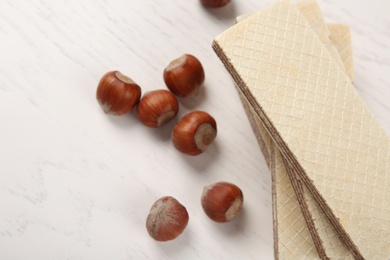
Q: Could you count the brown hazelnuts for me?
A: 7